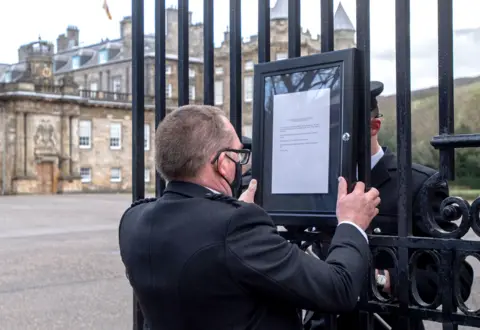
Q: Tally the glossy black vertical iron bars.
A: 11